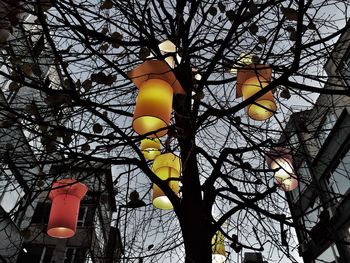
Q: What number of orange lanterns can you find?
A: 2